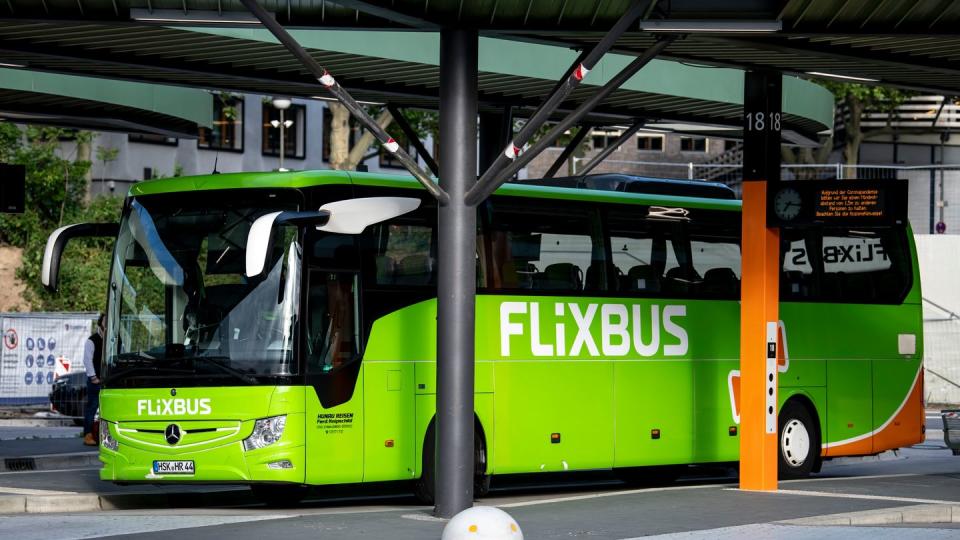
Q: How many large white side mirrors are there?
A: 2